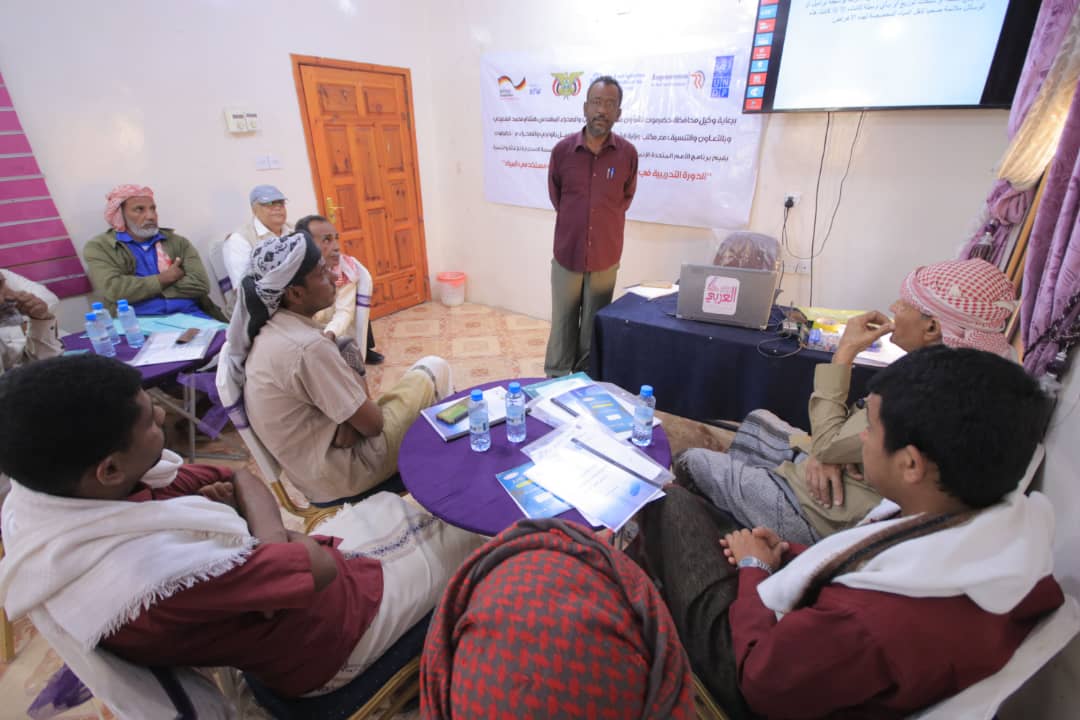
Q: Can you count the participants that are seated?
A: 9